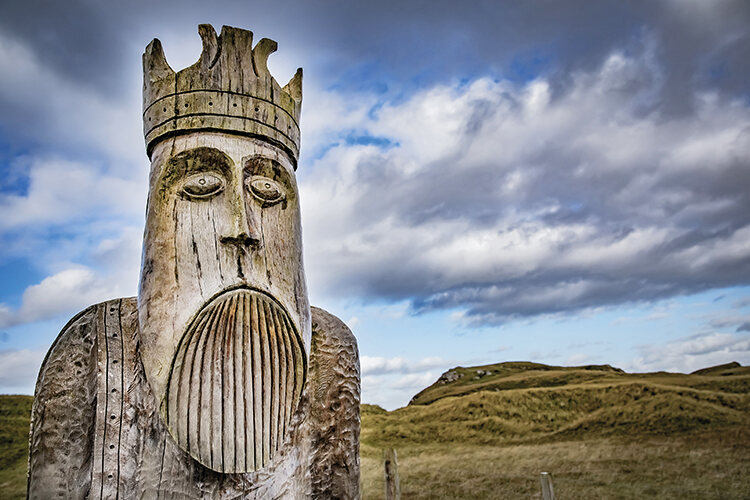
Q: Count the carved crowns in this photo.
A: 1